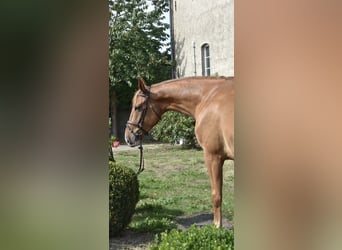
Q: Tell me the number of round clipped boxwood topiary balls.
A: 1